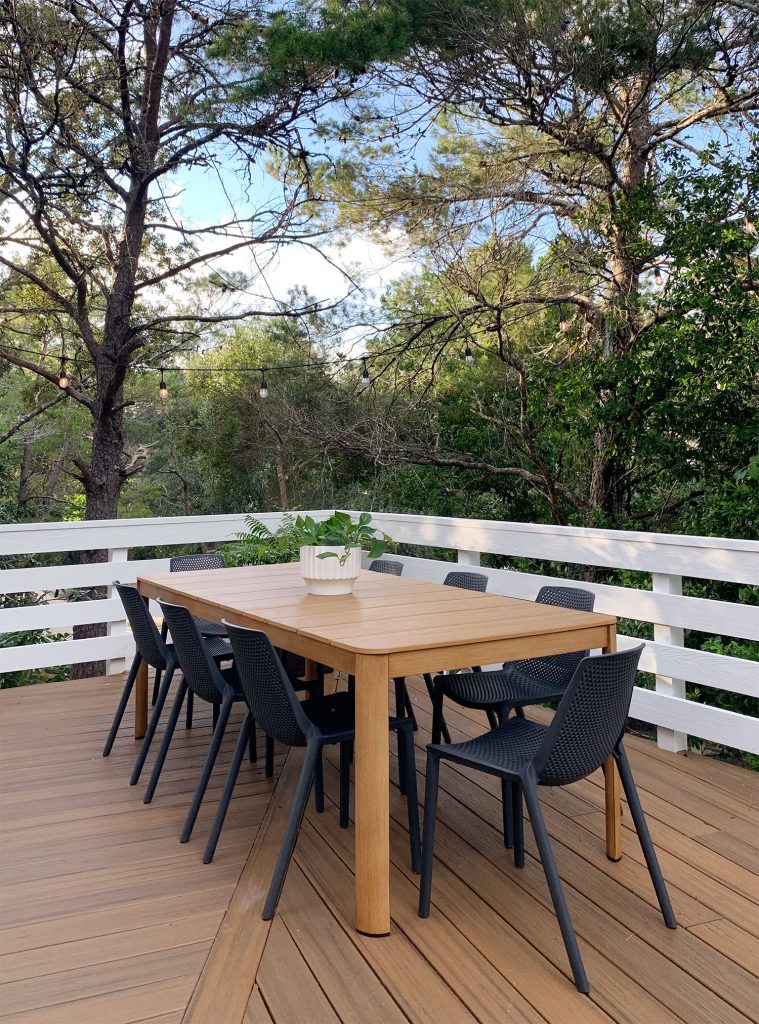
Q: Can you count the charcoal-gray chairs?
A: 8